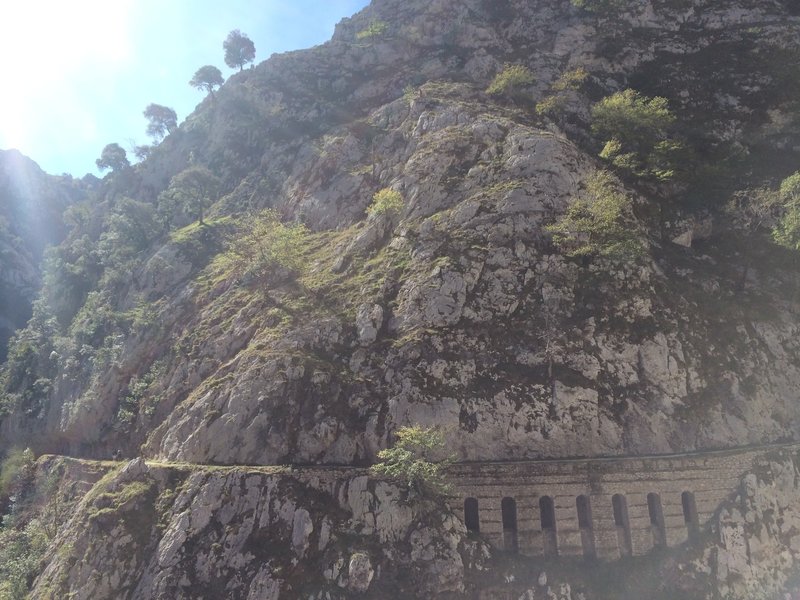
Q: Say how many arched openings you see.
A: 7